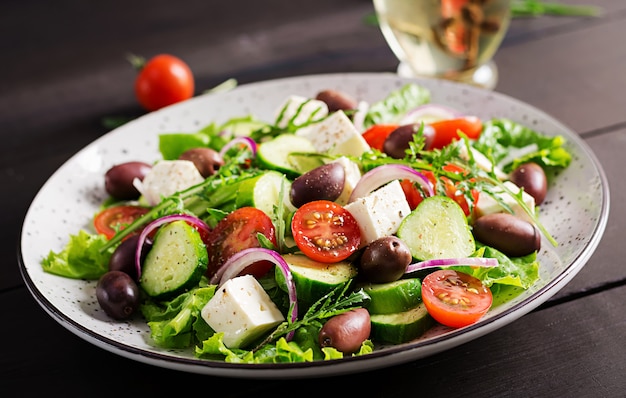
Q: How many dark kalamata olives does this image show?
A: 11